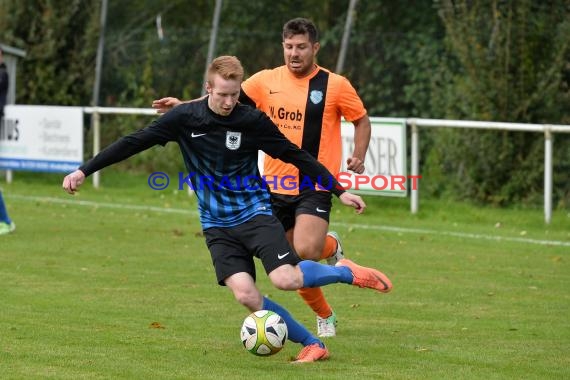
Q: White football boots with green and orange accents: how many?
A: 2